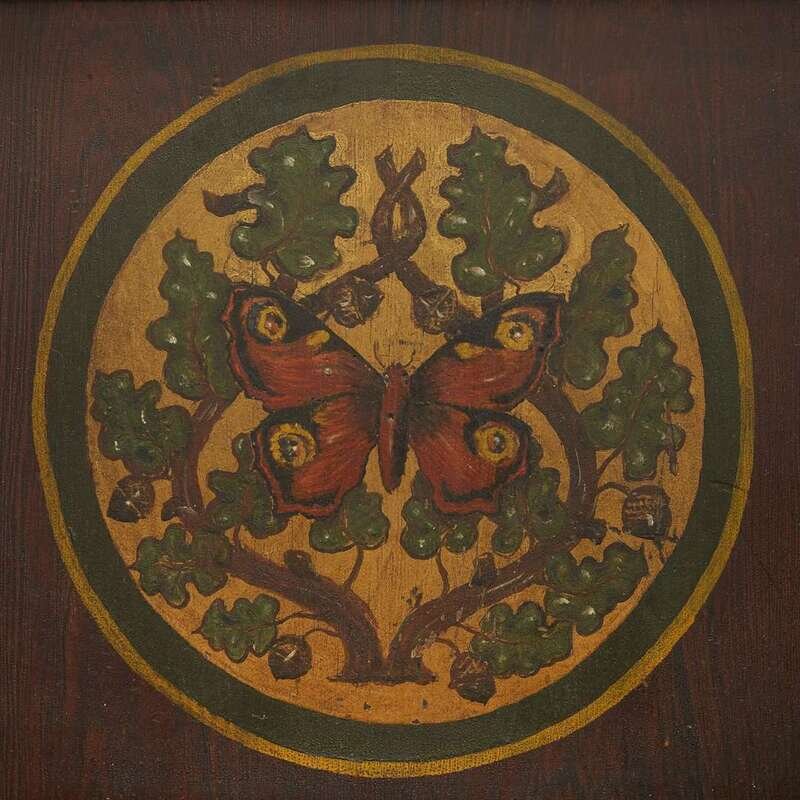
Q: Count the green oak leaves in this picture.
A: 14